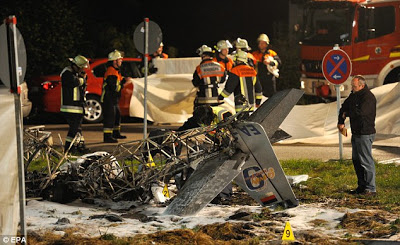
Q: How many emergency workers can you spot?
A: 8